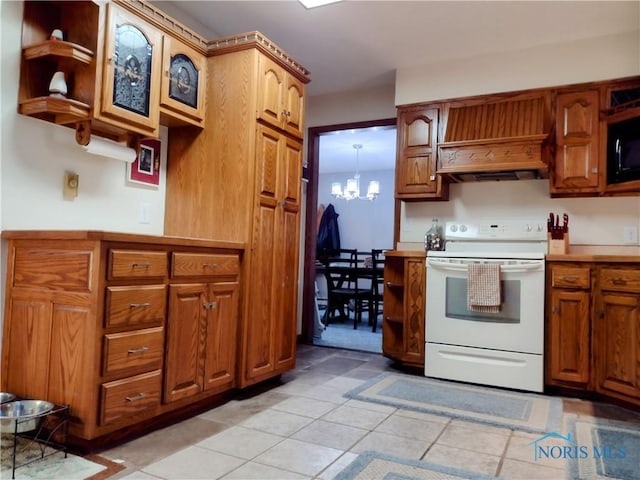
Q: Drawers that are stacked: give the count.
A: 4